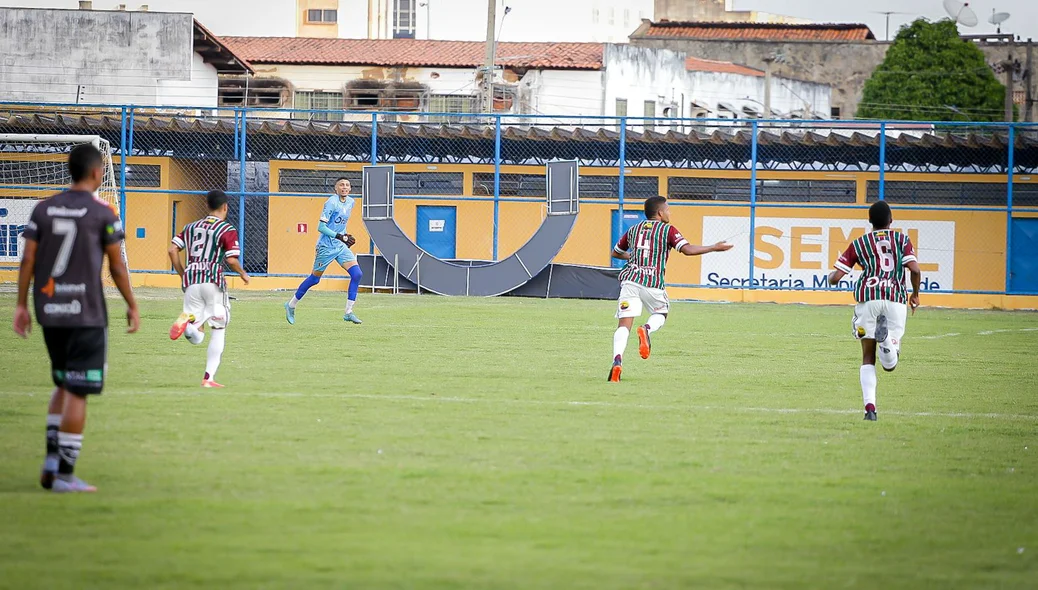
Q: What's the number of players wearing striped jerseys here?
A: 3